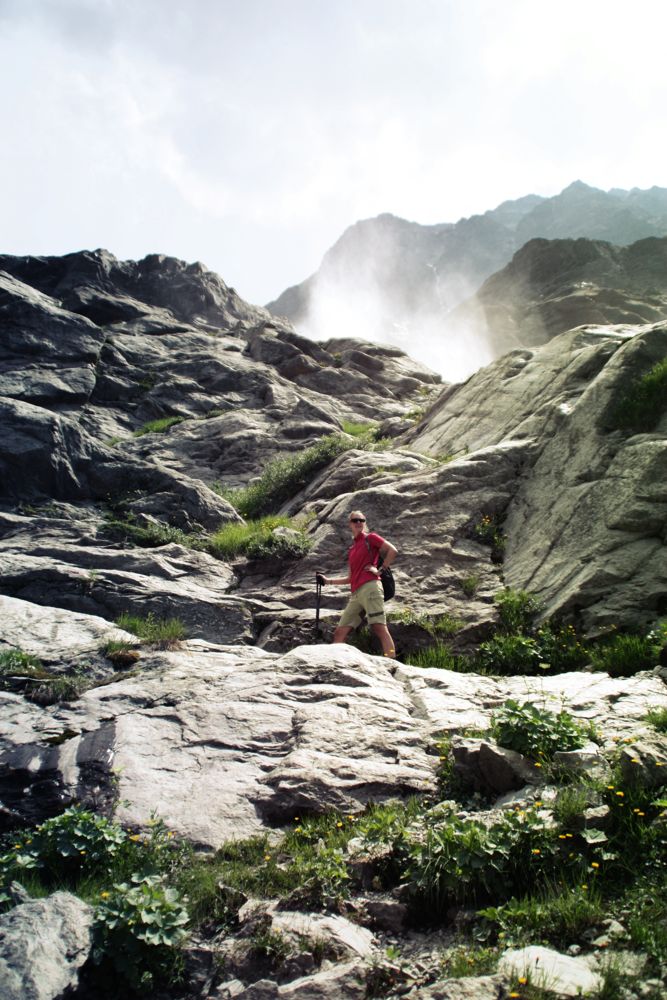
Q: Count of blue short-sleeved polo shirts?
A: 0